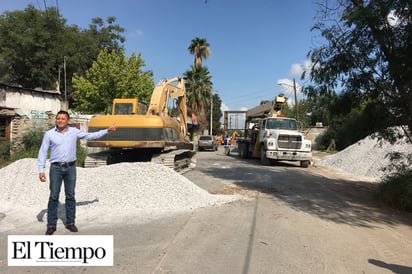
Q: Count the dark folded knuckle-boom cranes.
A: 1